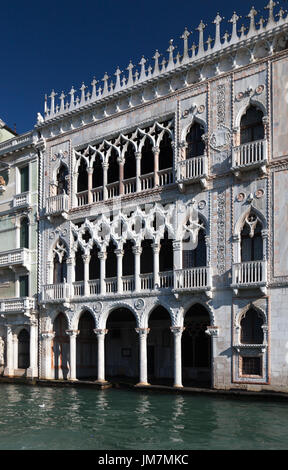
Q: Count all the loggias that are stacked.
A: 3